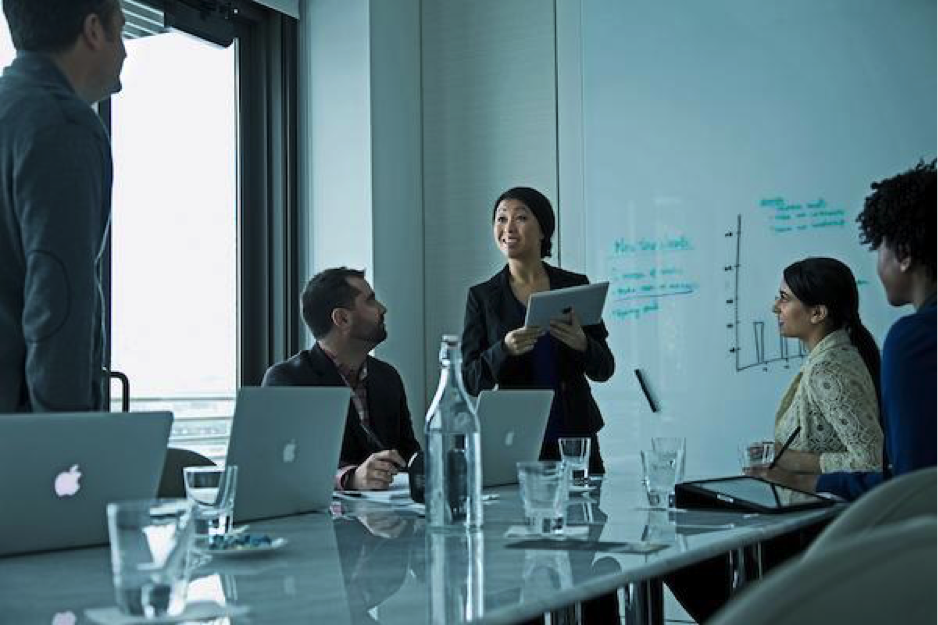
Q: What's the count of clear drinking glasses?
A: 7